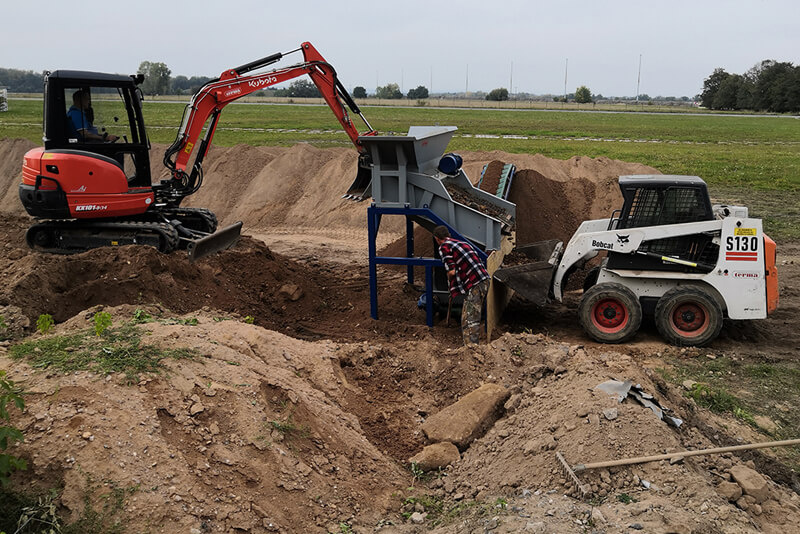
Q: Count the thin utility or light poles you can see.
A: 7